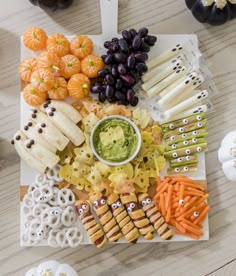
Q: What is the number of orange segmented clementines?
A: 11